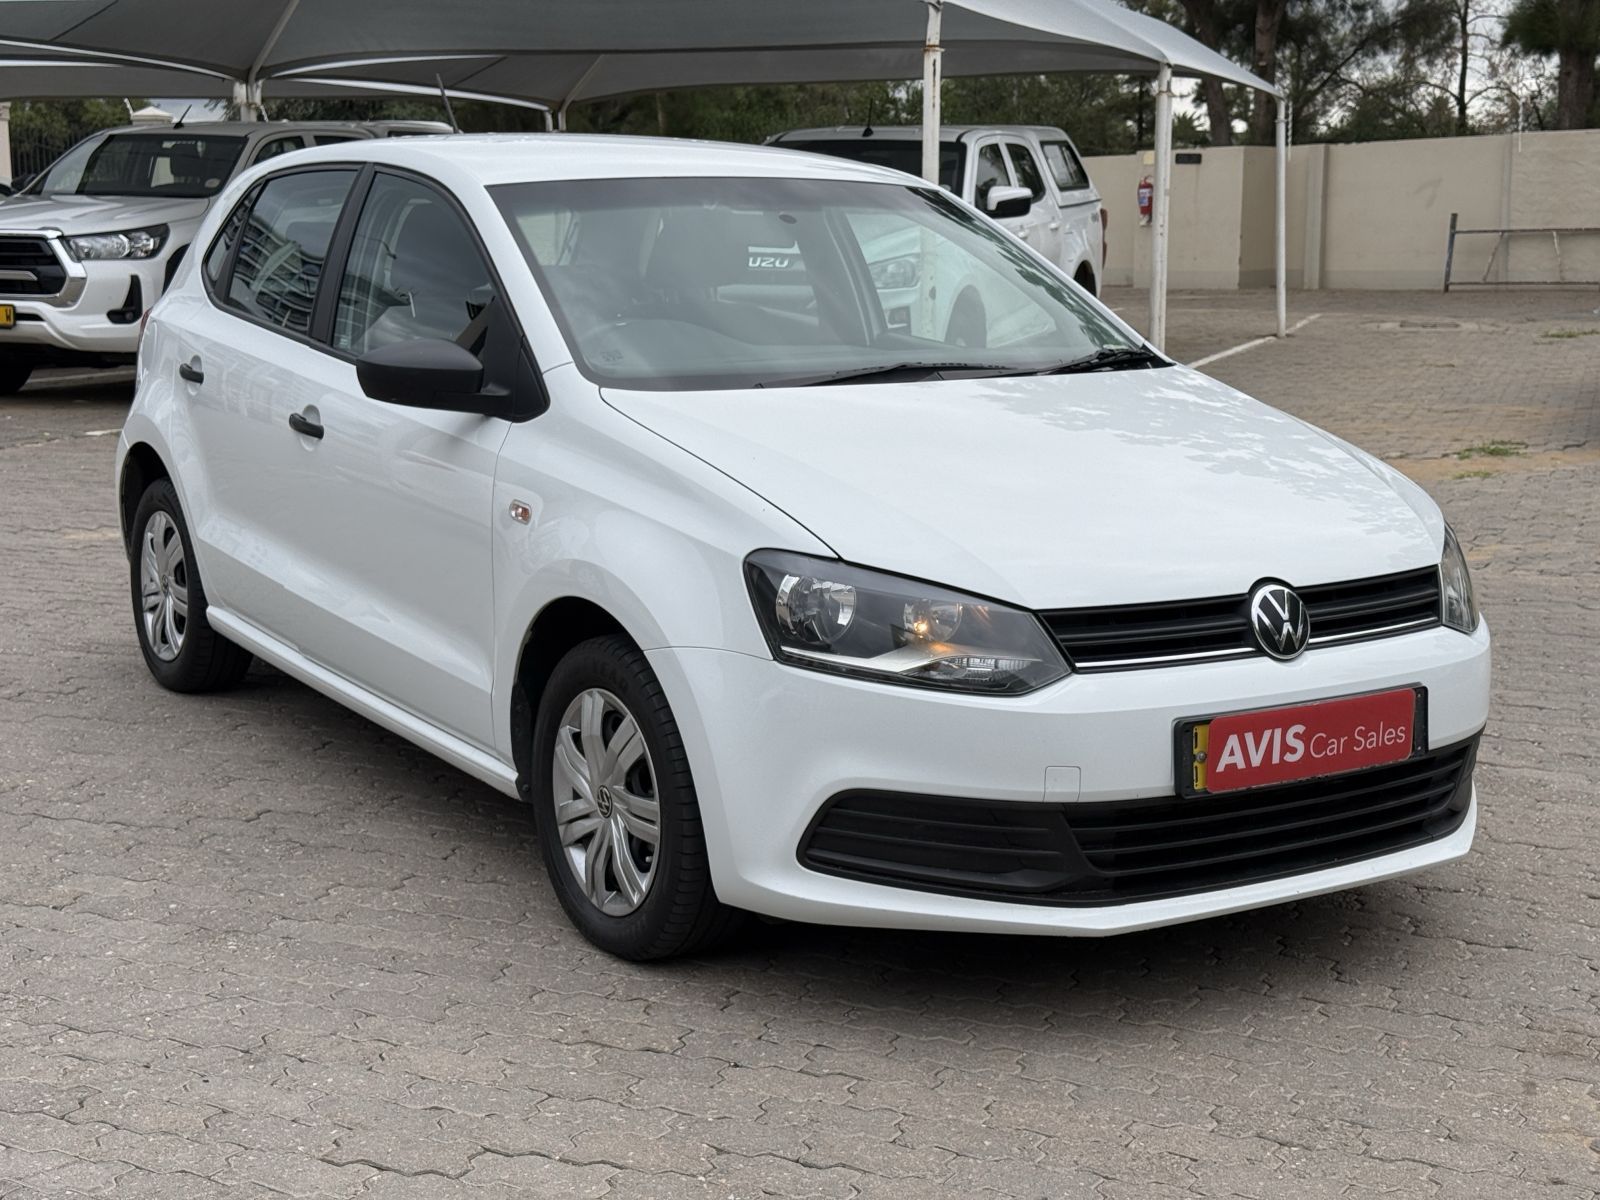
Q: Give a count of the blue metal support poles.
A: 0